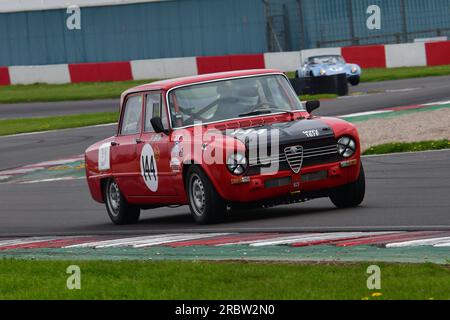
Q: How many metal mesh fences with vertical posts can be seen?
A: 1